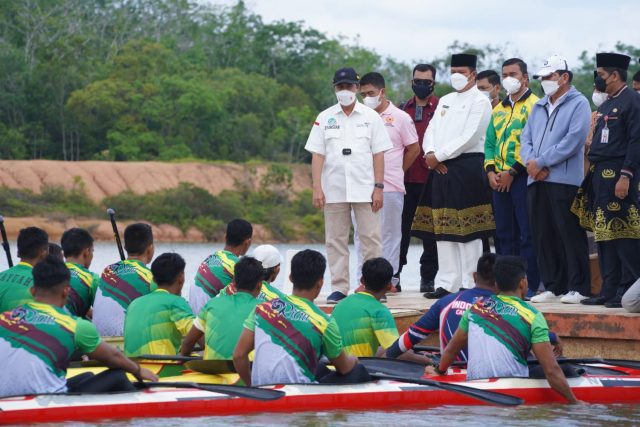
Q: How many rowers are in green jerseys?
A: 11